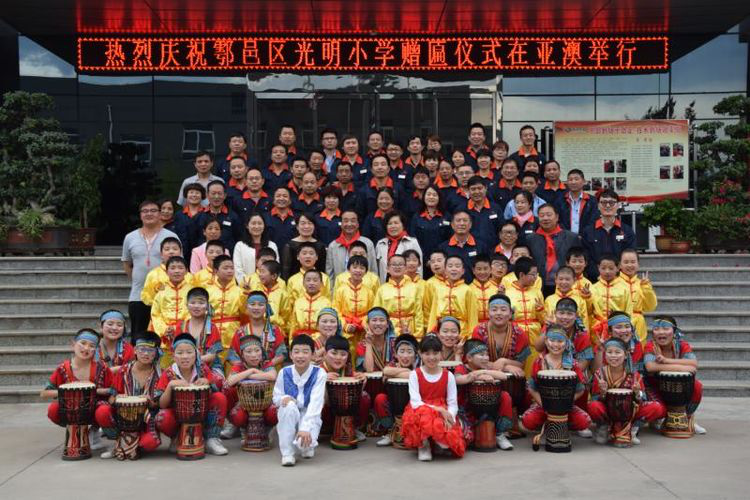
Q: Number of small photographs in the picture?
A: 10